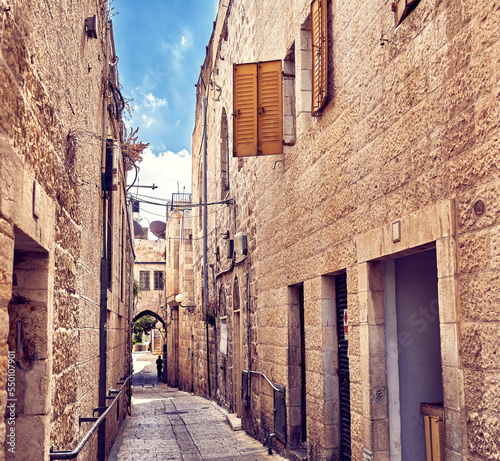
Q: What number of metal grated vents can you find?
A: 2